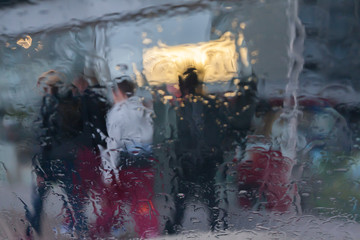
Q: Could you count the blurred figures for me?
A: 4